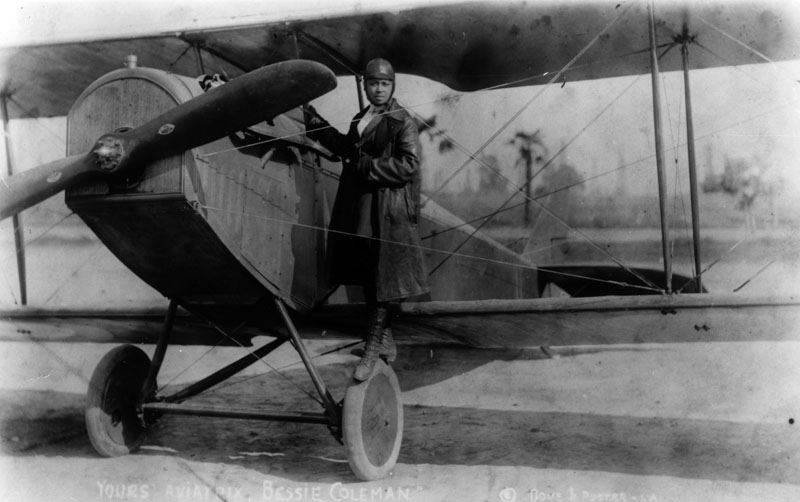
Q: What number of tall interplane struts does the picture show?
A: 3